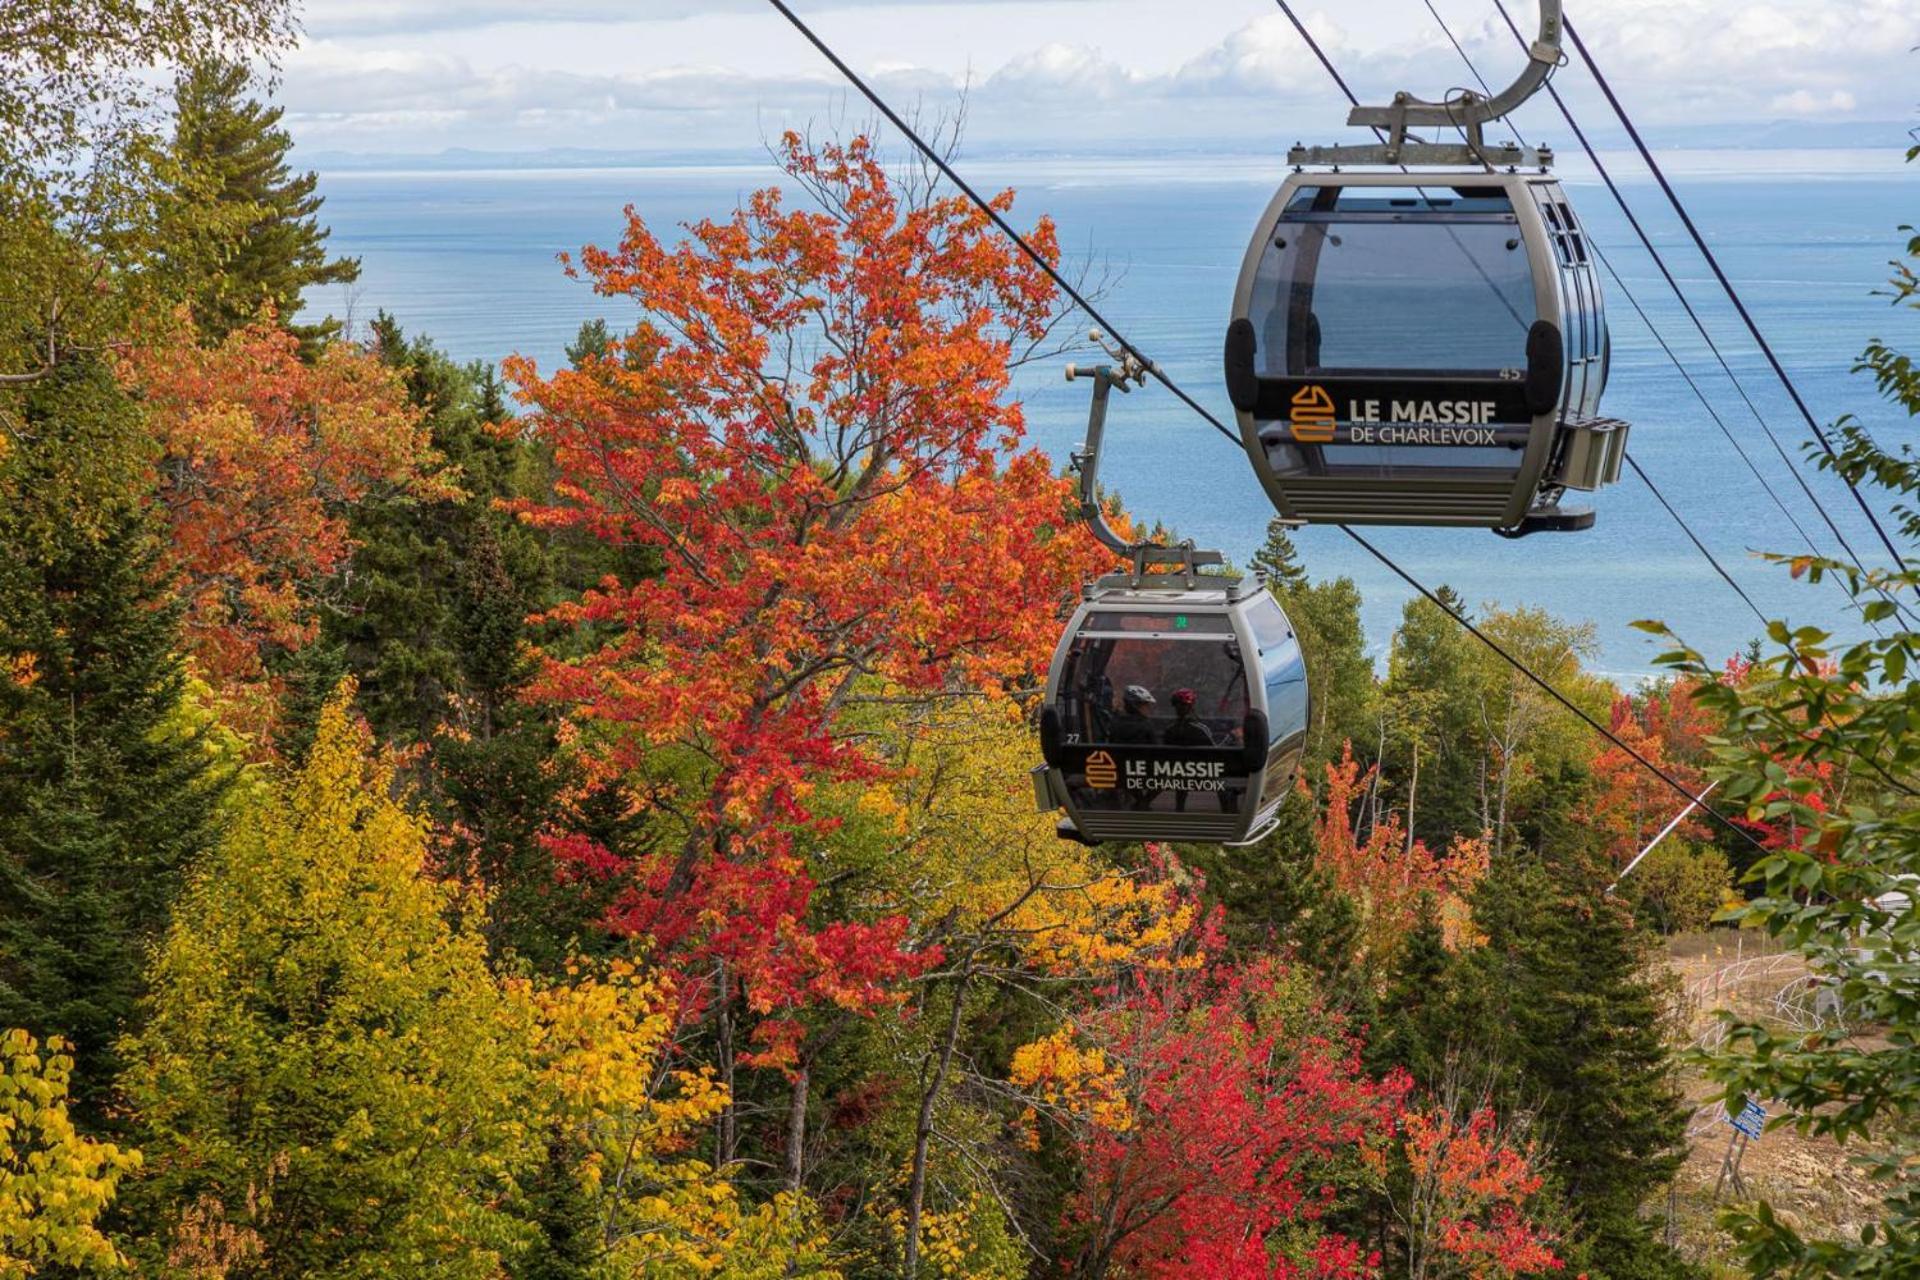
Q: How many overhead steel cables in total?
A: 5